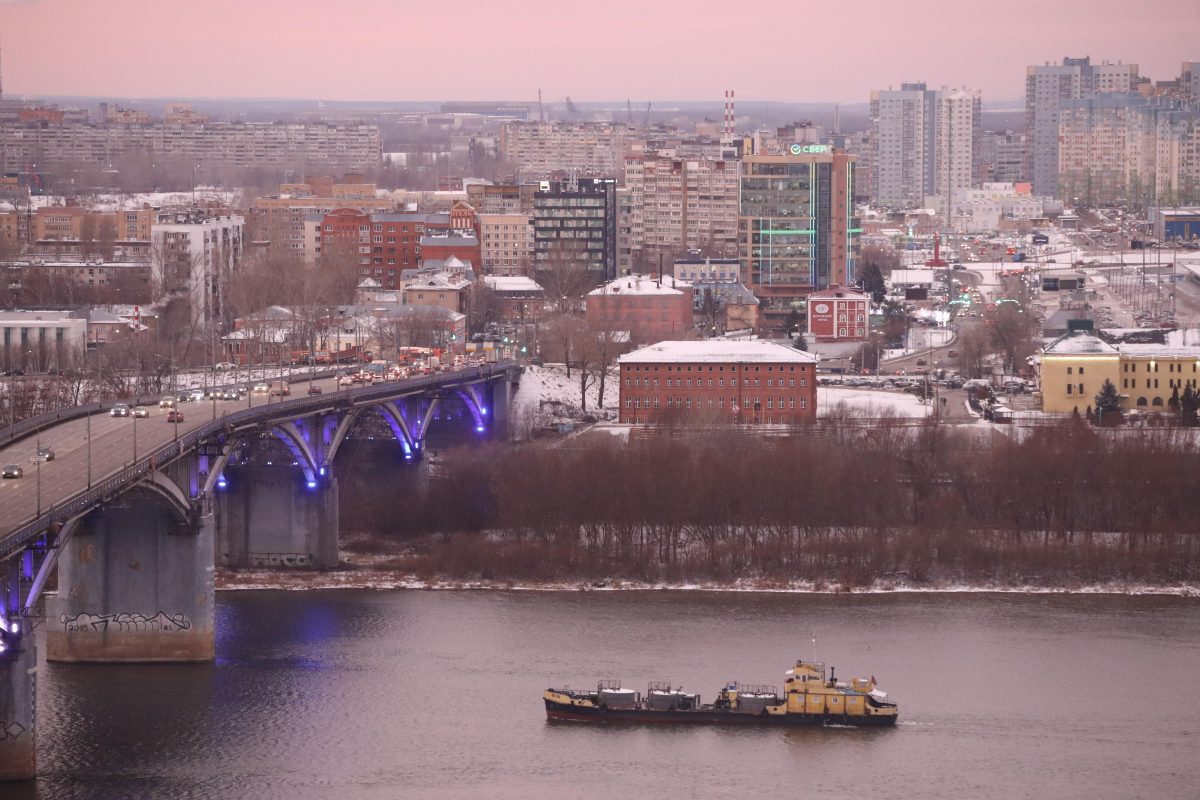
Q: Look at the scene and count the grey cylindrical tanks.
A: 3